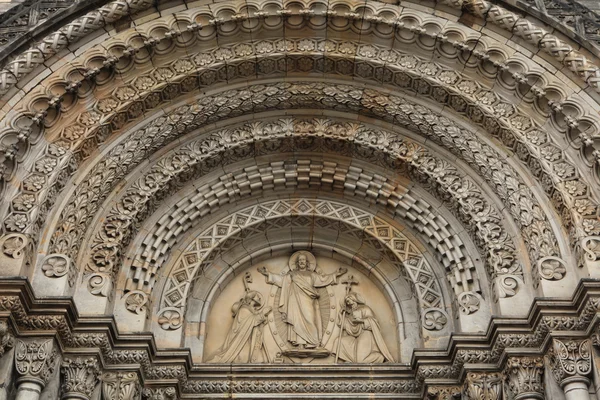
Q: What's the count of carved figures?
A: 3